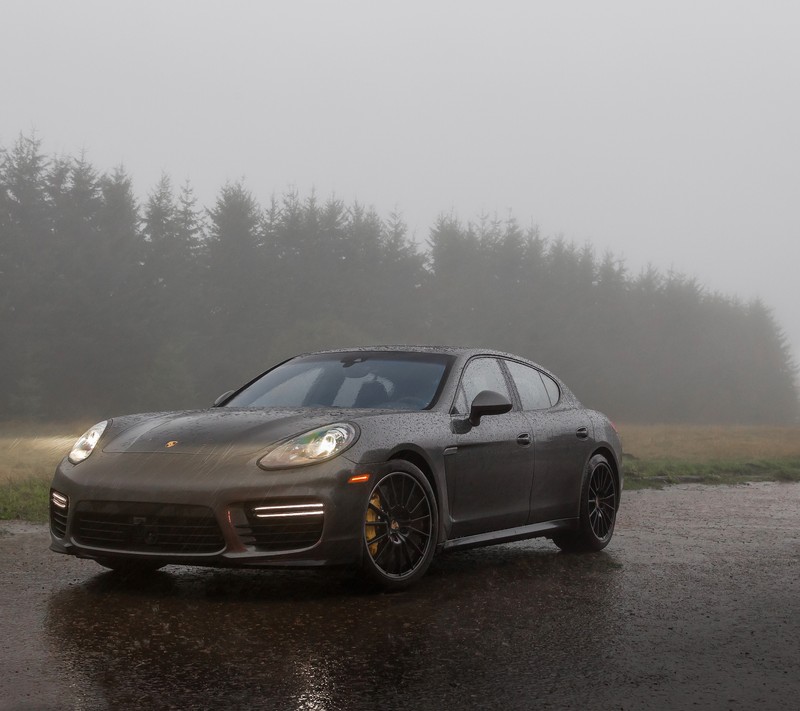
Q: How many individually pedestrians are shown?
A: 0